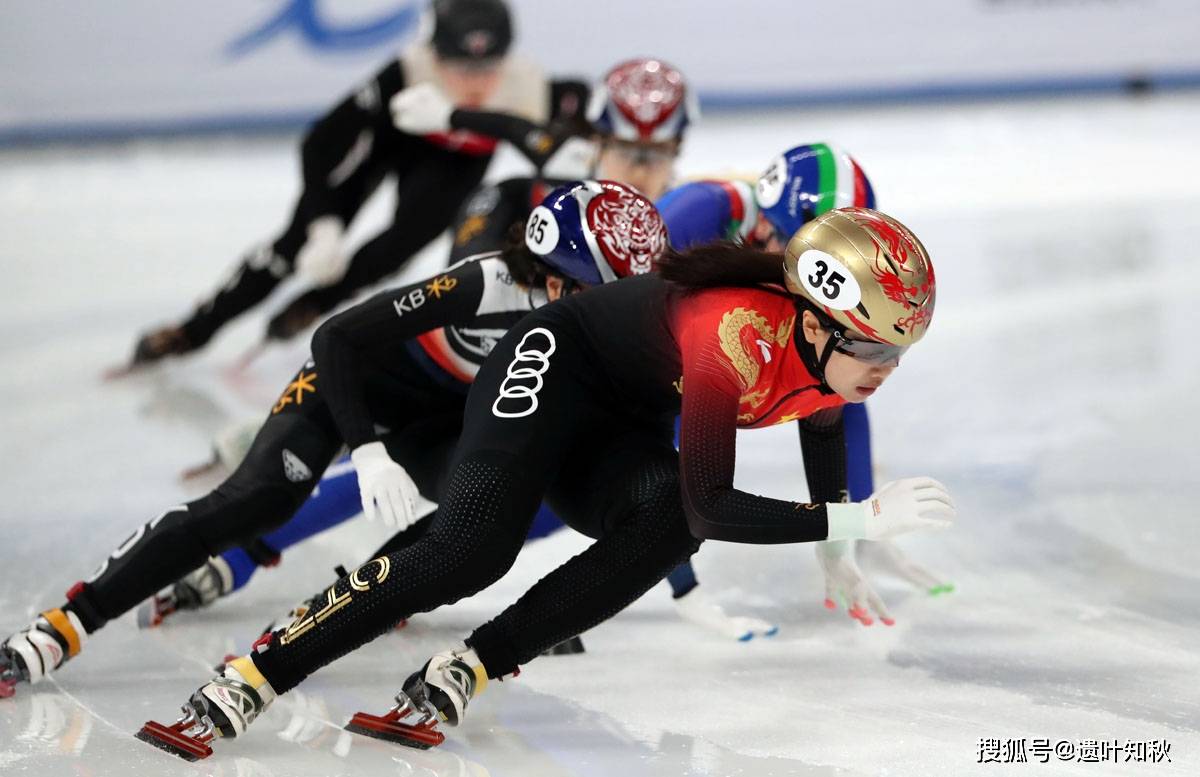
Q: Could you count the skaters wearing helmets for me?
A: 5